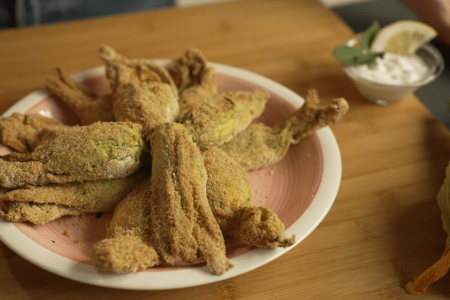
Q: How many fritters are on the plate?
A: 11